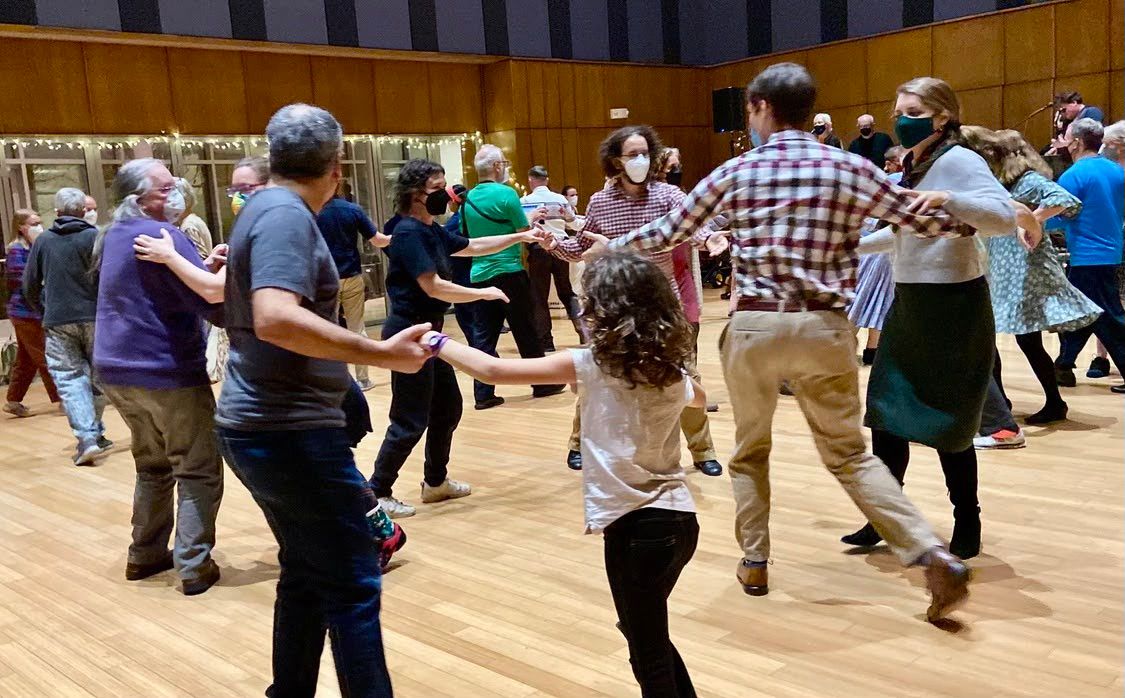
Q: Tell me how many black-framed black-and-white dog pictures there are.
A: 0